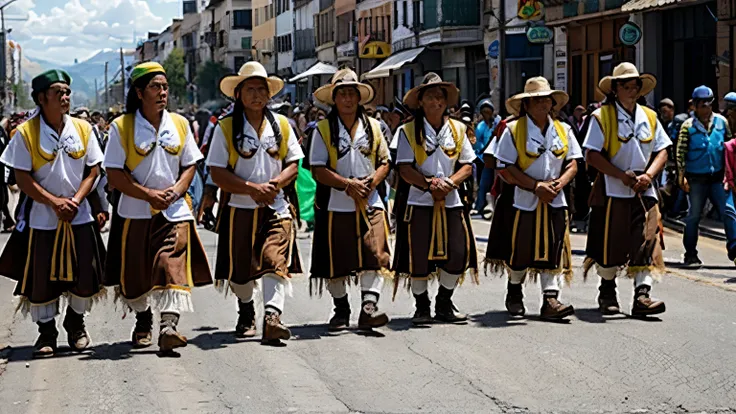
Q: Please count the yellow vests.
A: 7